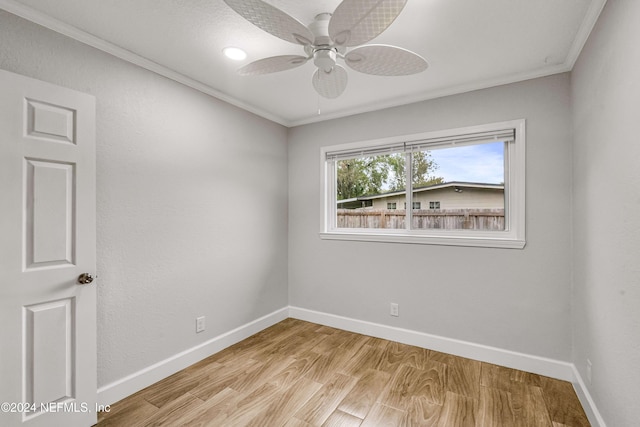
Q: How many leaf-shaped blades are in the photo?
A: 5